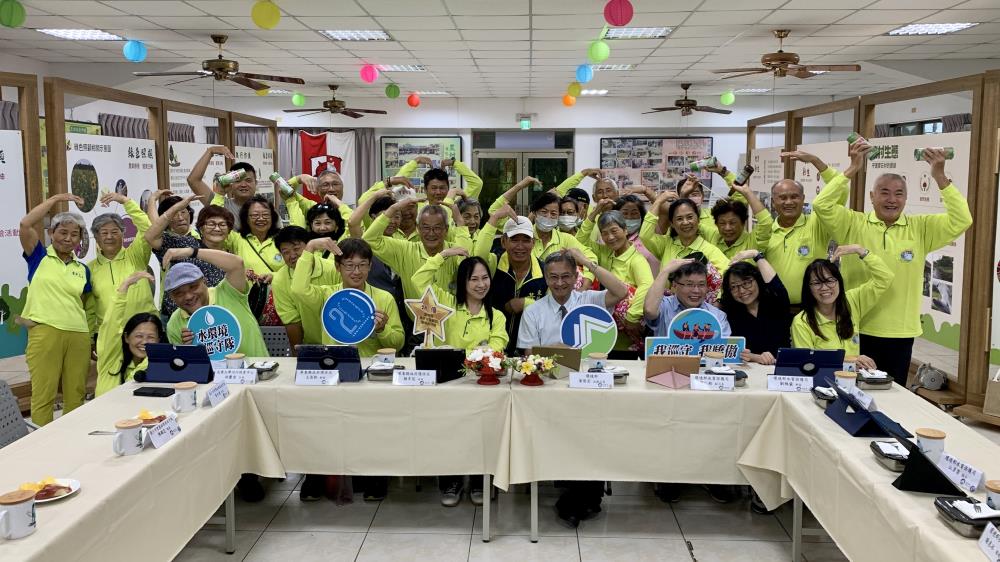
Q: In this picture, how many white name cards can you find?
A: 11